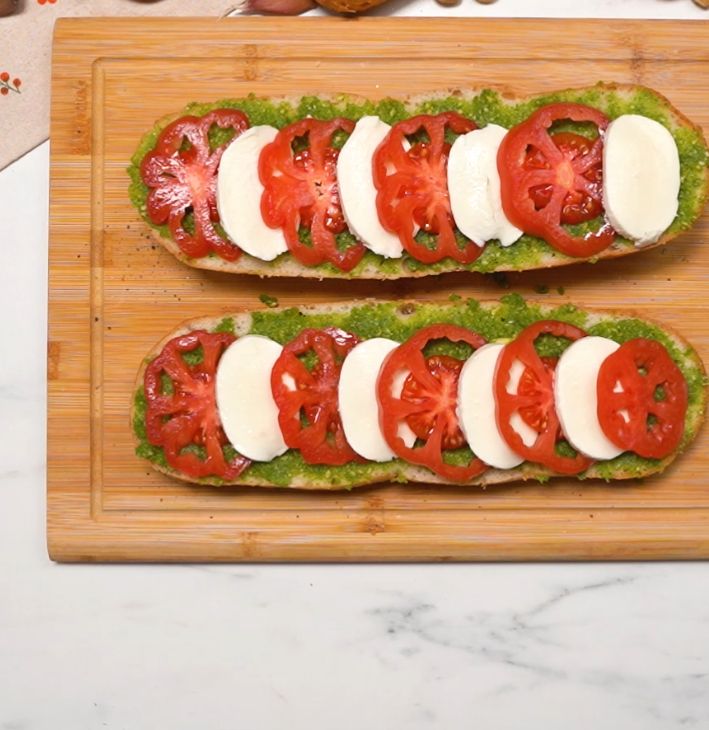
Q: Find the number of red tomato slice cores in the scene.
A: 9